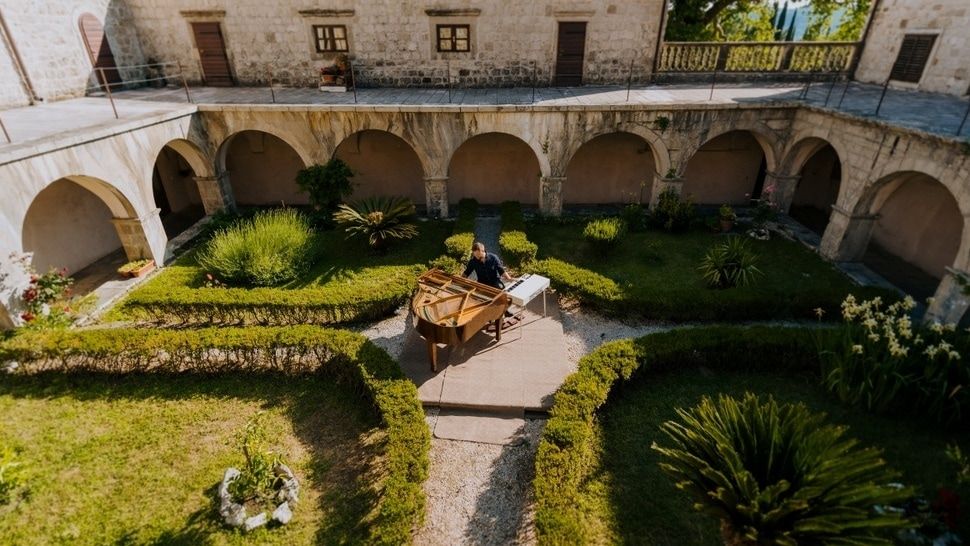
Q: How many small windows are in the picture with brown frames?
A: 2